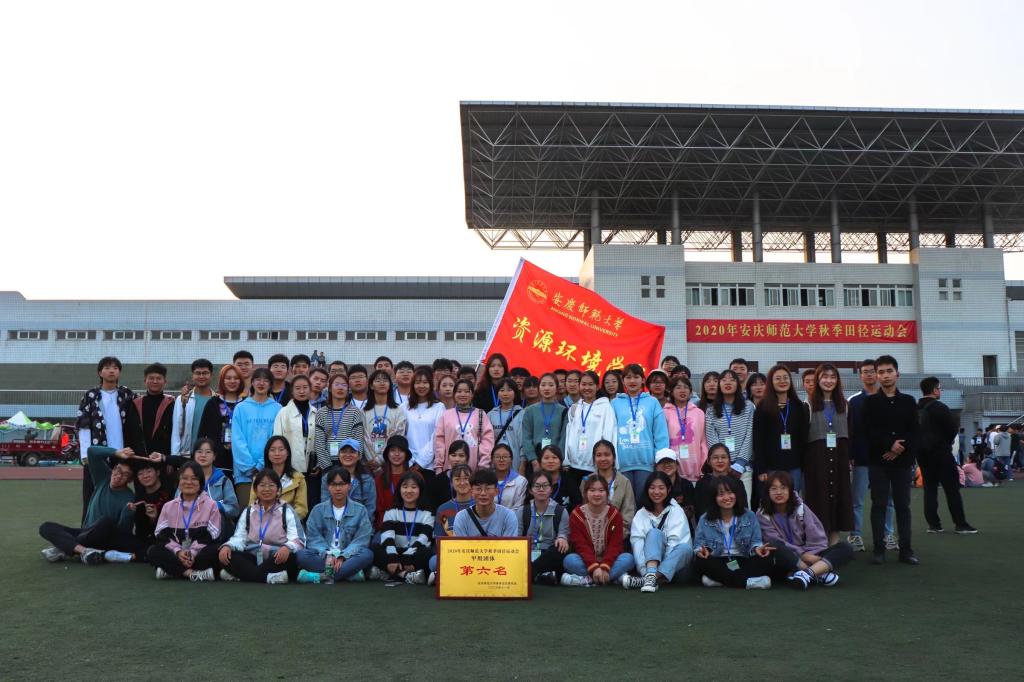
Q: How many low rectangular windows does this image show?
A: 10